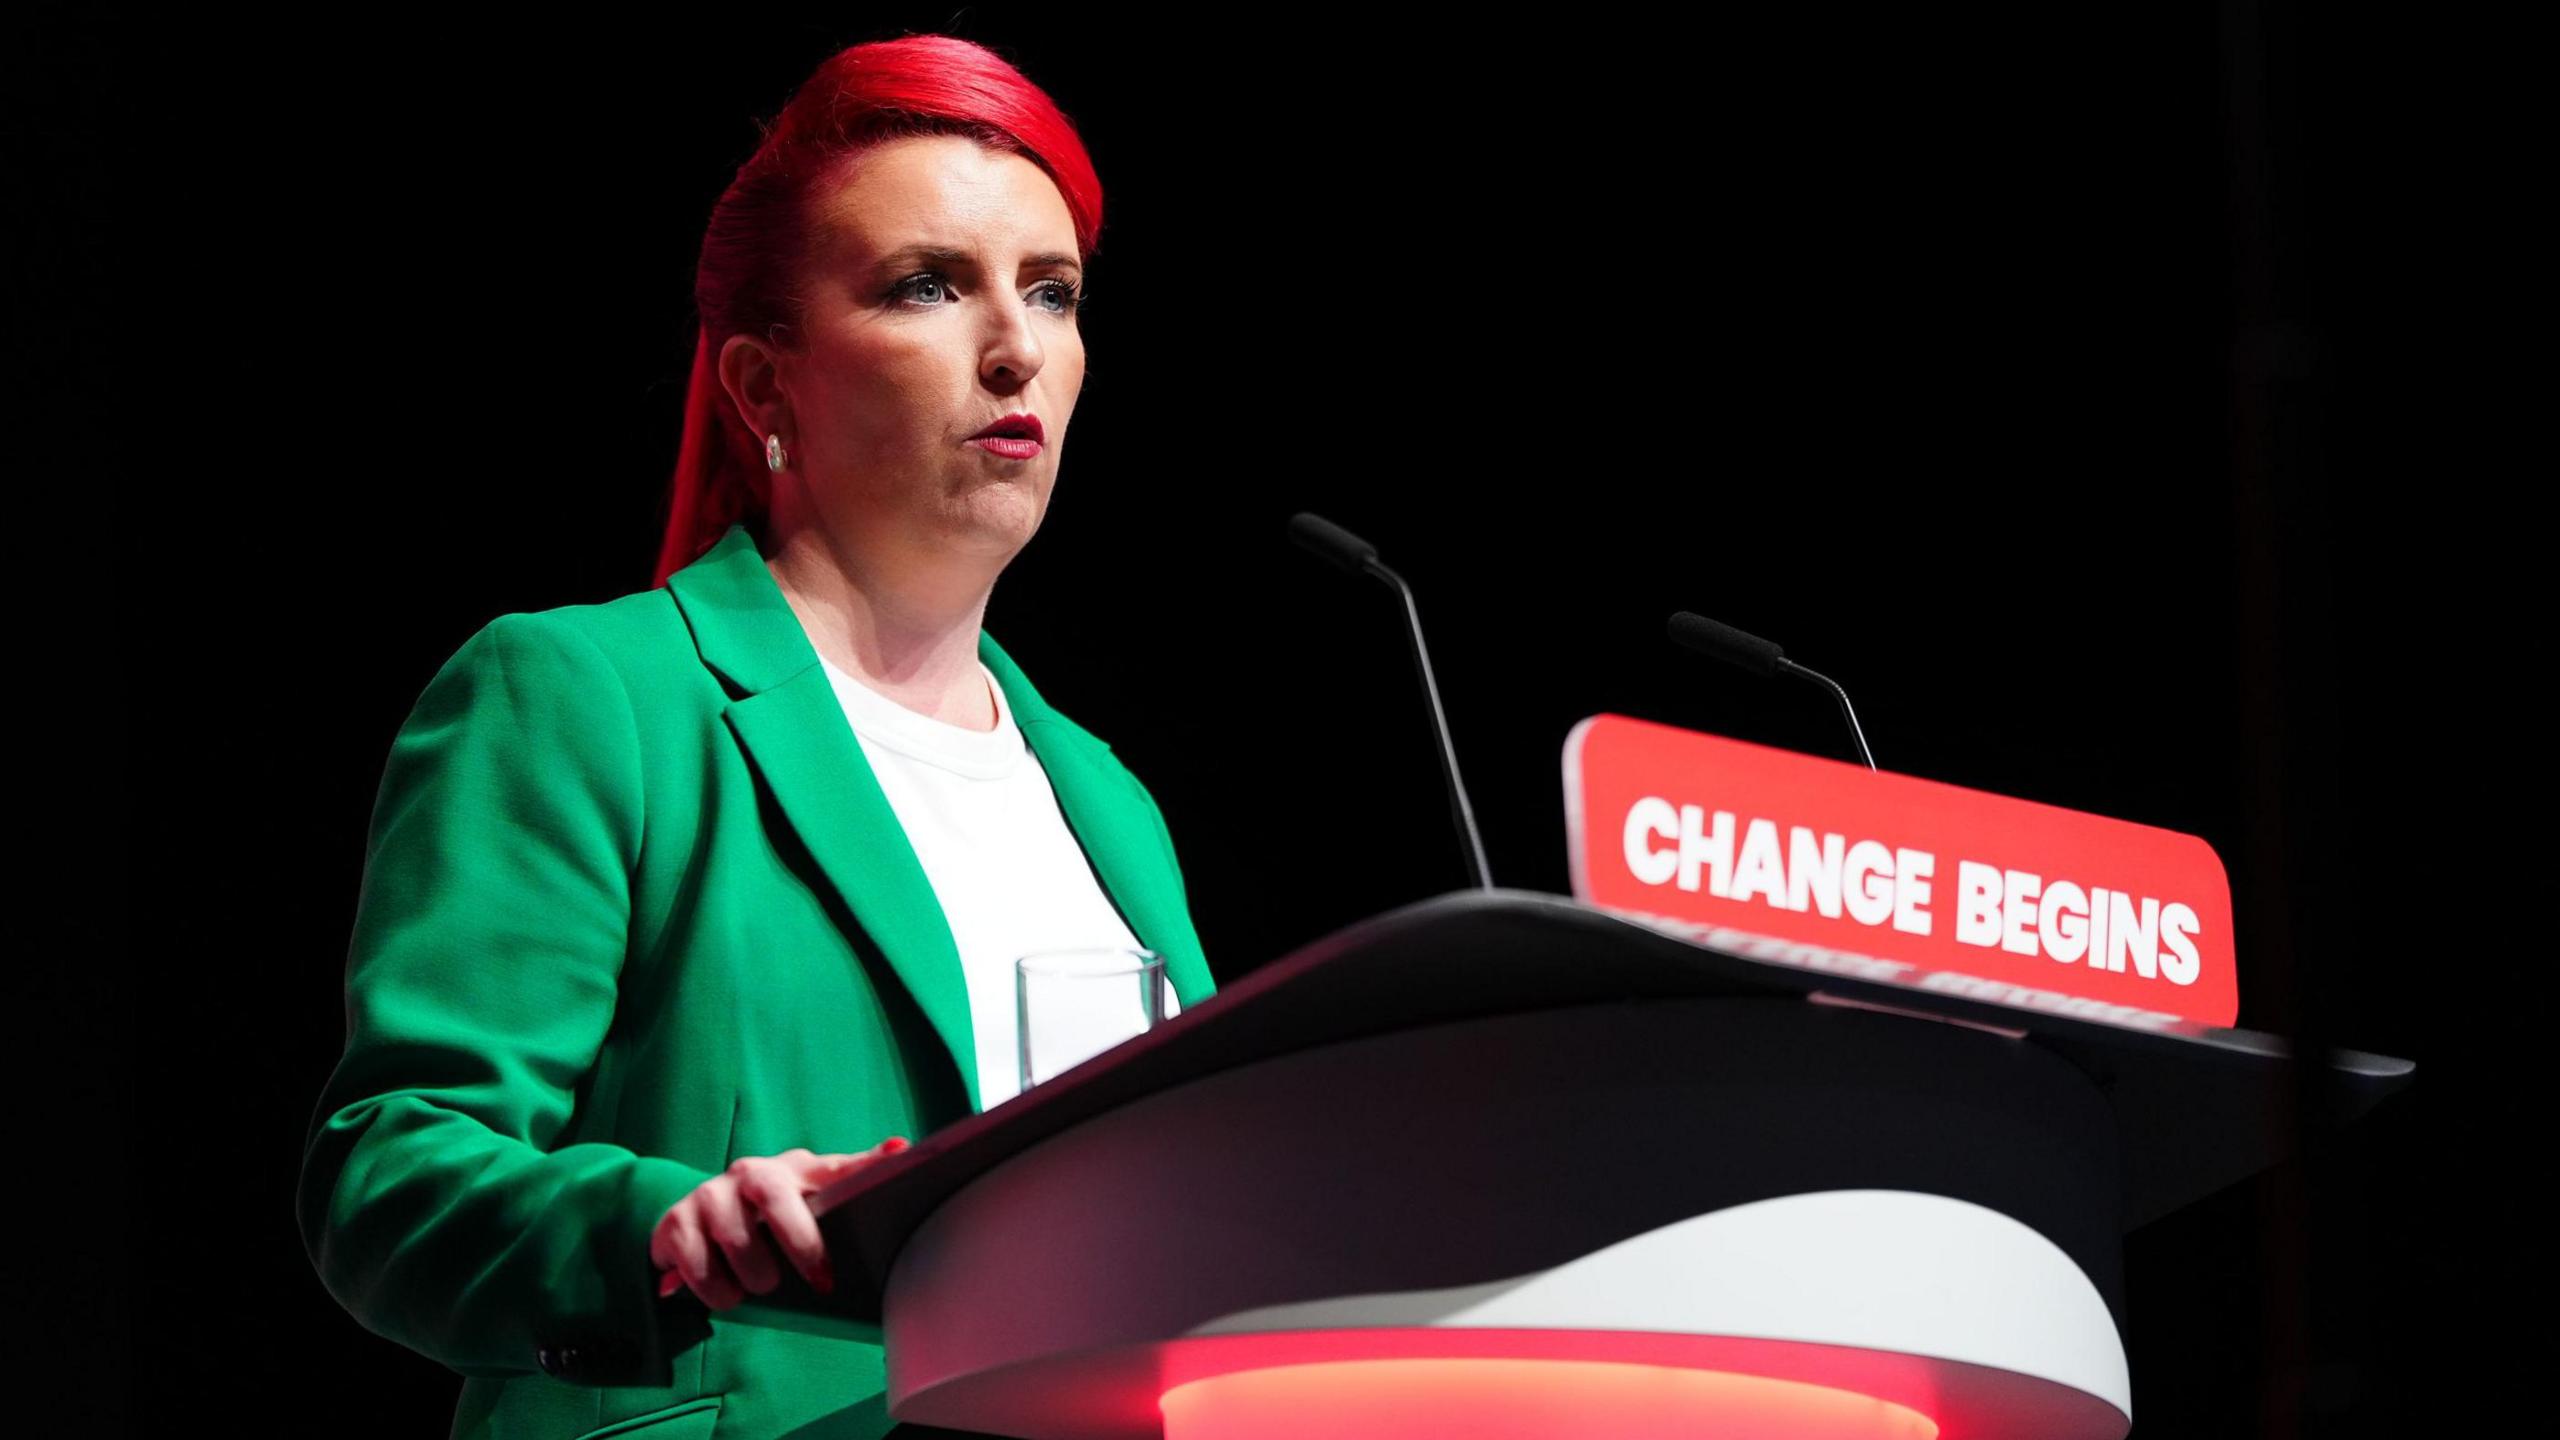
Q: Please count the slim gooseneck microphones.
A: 2